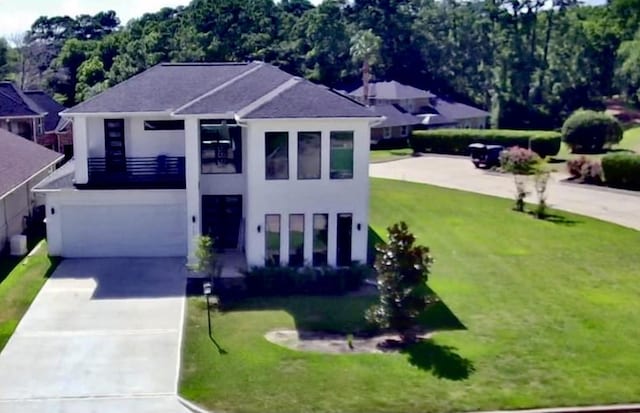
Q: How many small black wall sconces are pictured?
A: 4